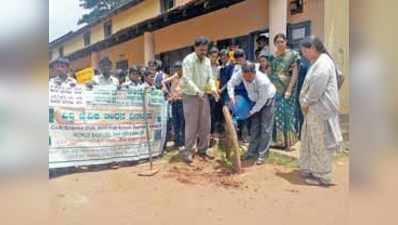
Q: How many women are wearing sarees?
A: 2